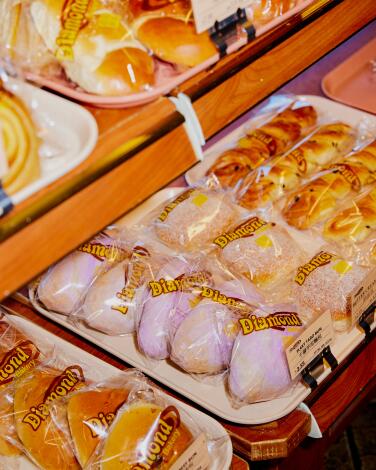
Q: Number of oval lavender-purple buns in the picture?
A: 5